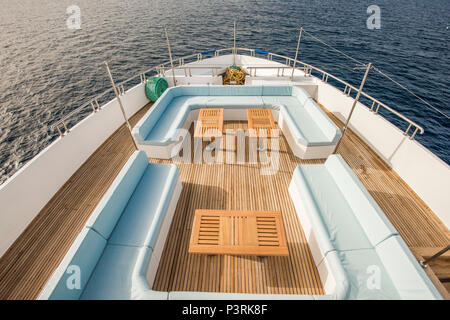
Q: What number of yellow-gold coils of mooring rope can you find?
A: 1